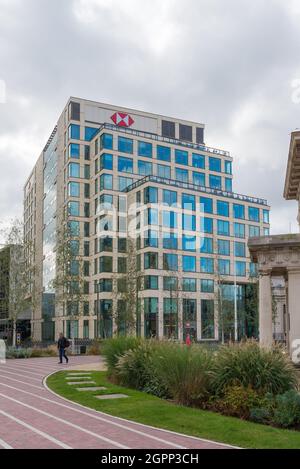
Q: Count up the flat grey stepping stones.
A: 5